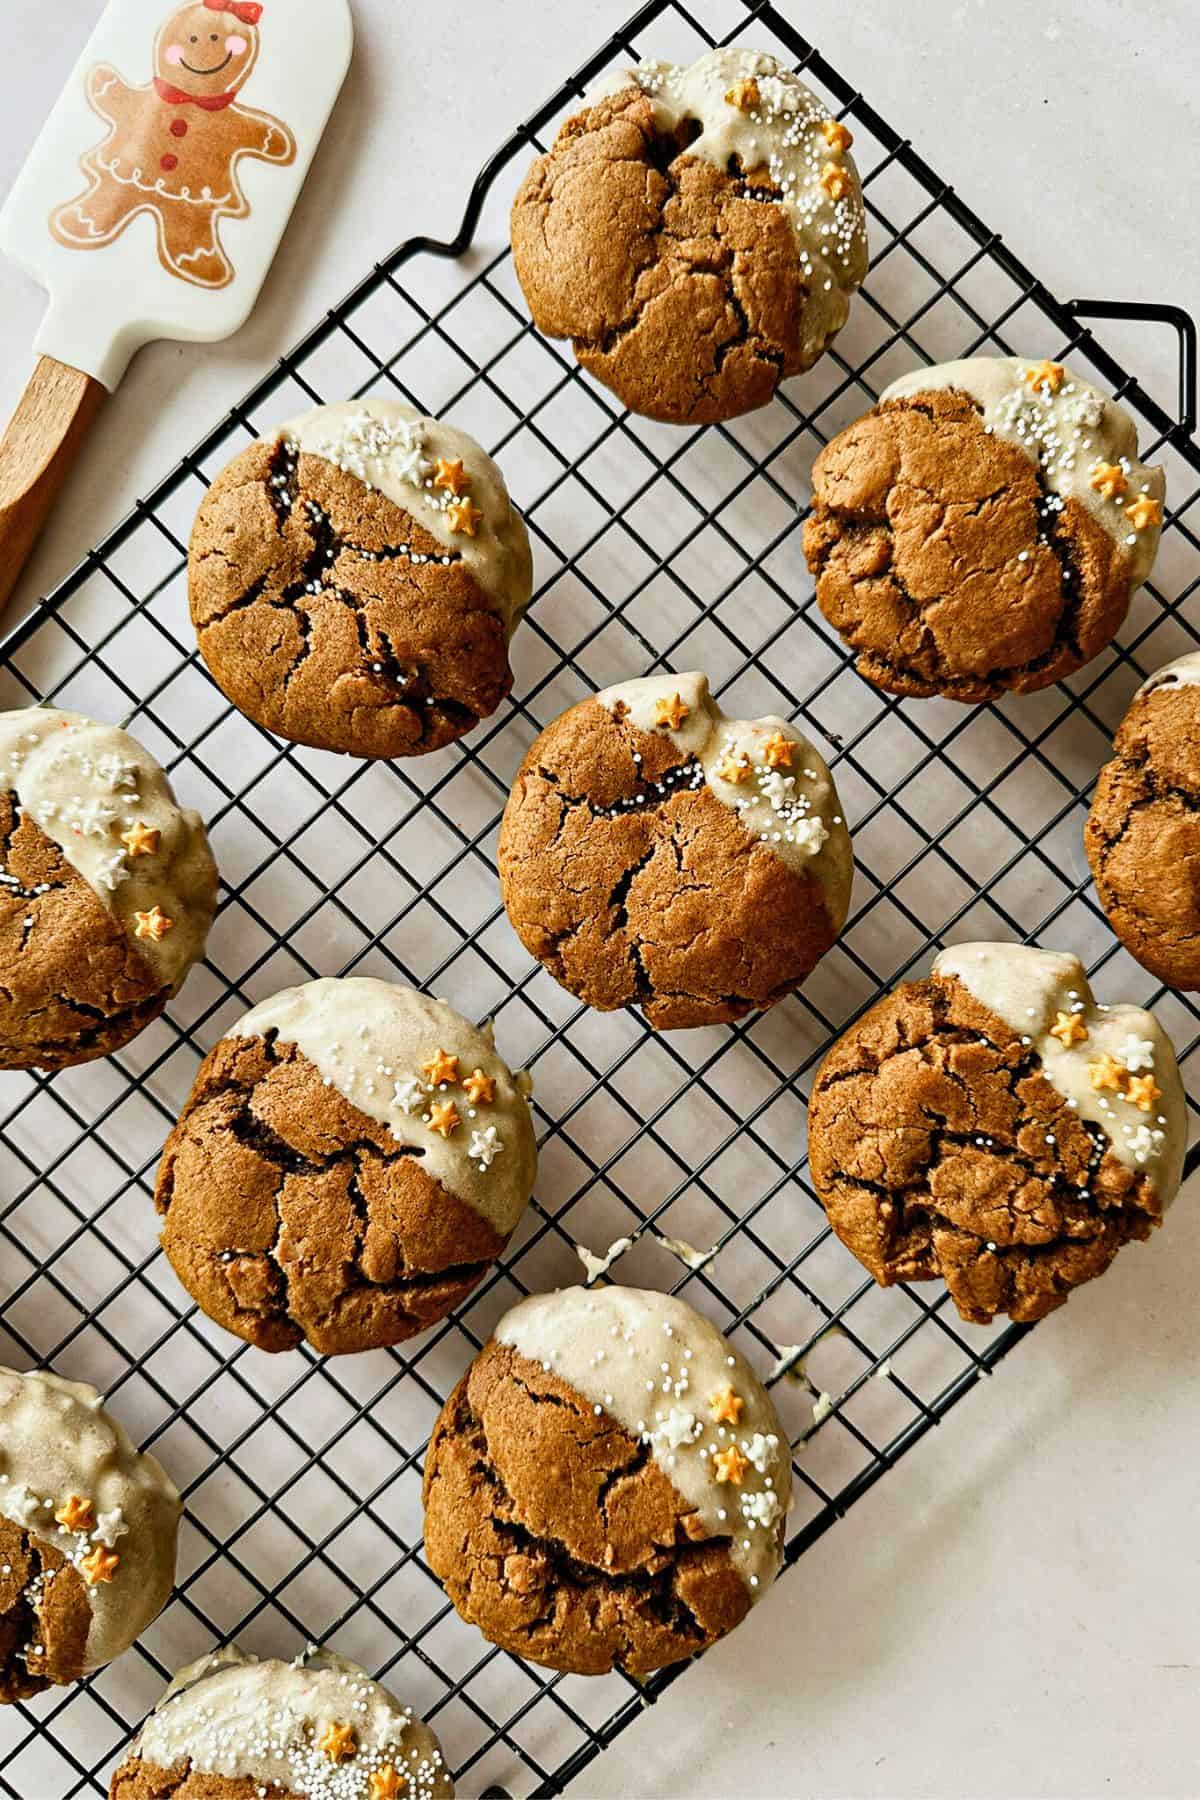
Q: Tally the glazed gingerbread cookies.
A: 11